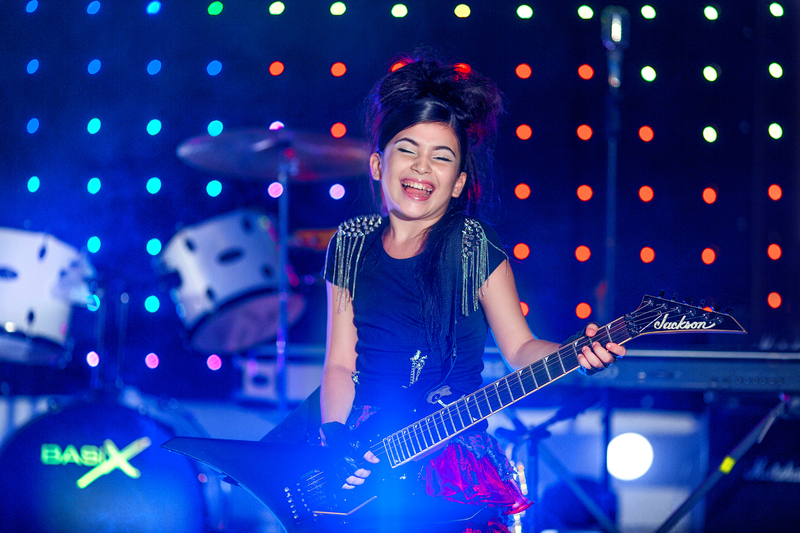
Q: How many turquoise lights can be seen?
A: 11